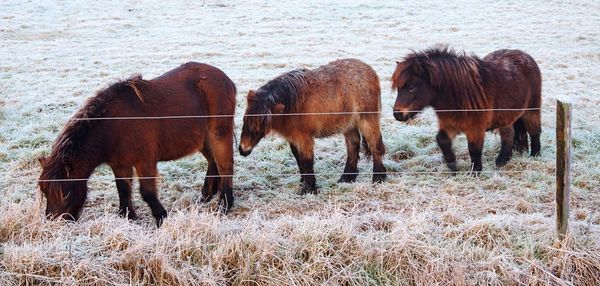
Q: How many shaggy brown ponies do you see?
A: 3